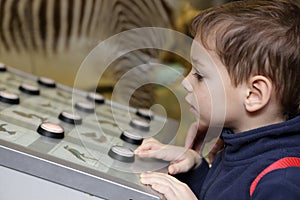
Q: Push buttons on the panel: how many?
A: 12